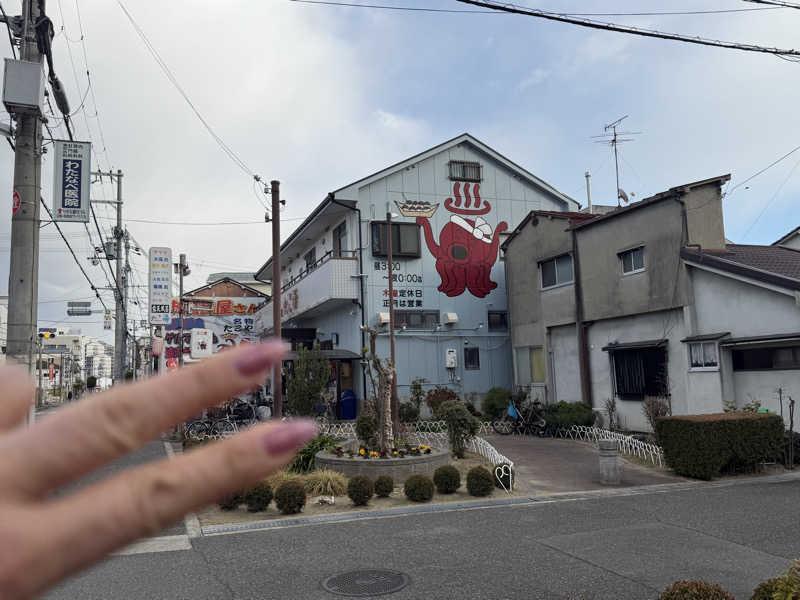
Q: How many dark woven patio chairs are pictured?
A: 0